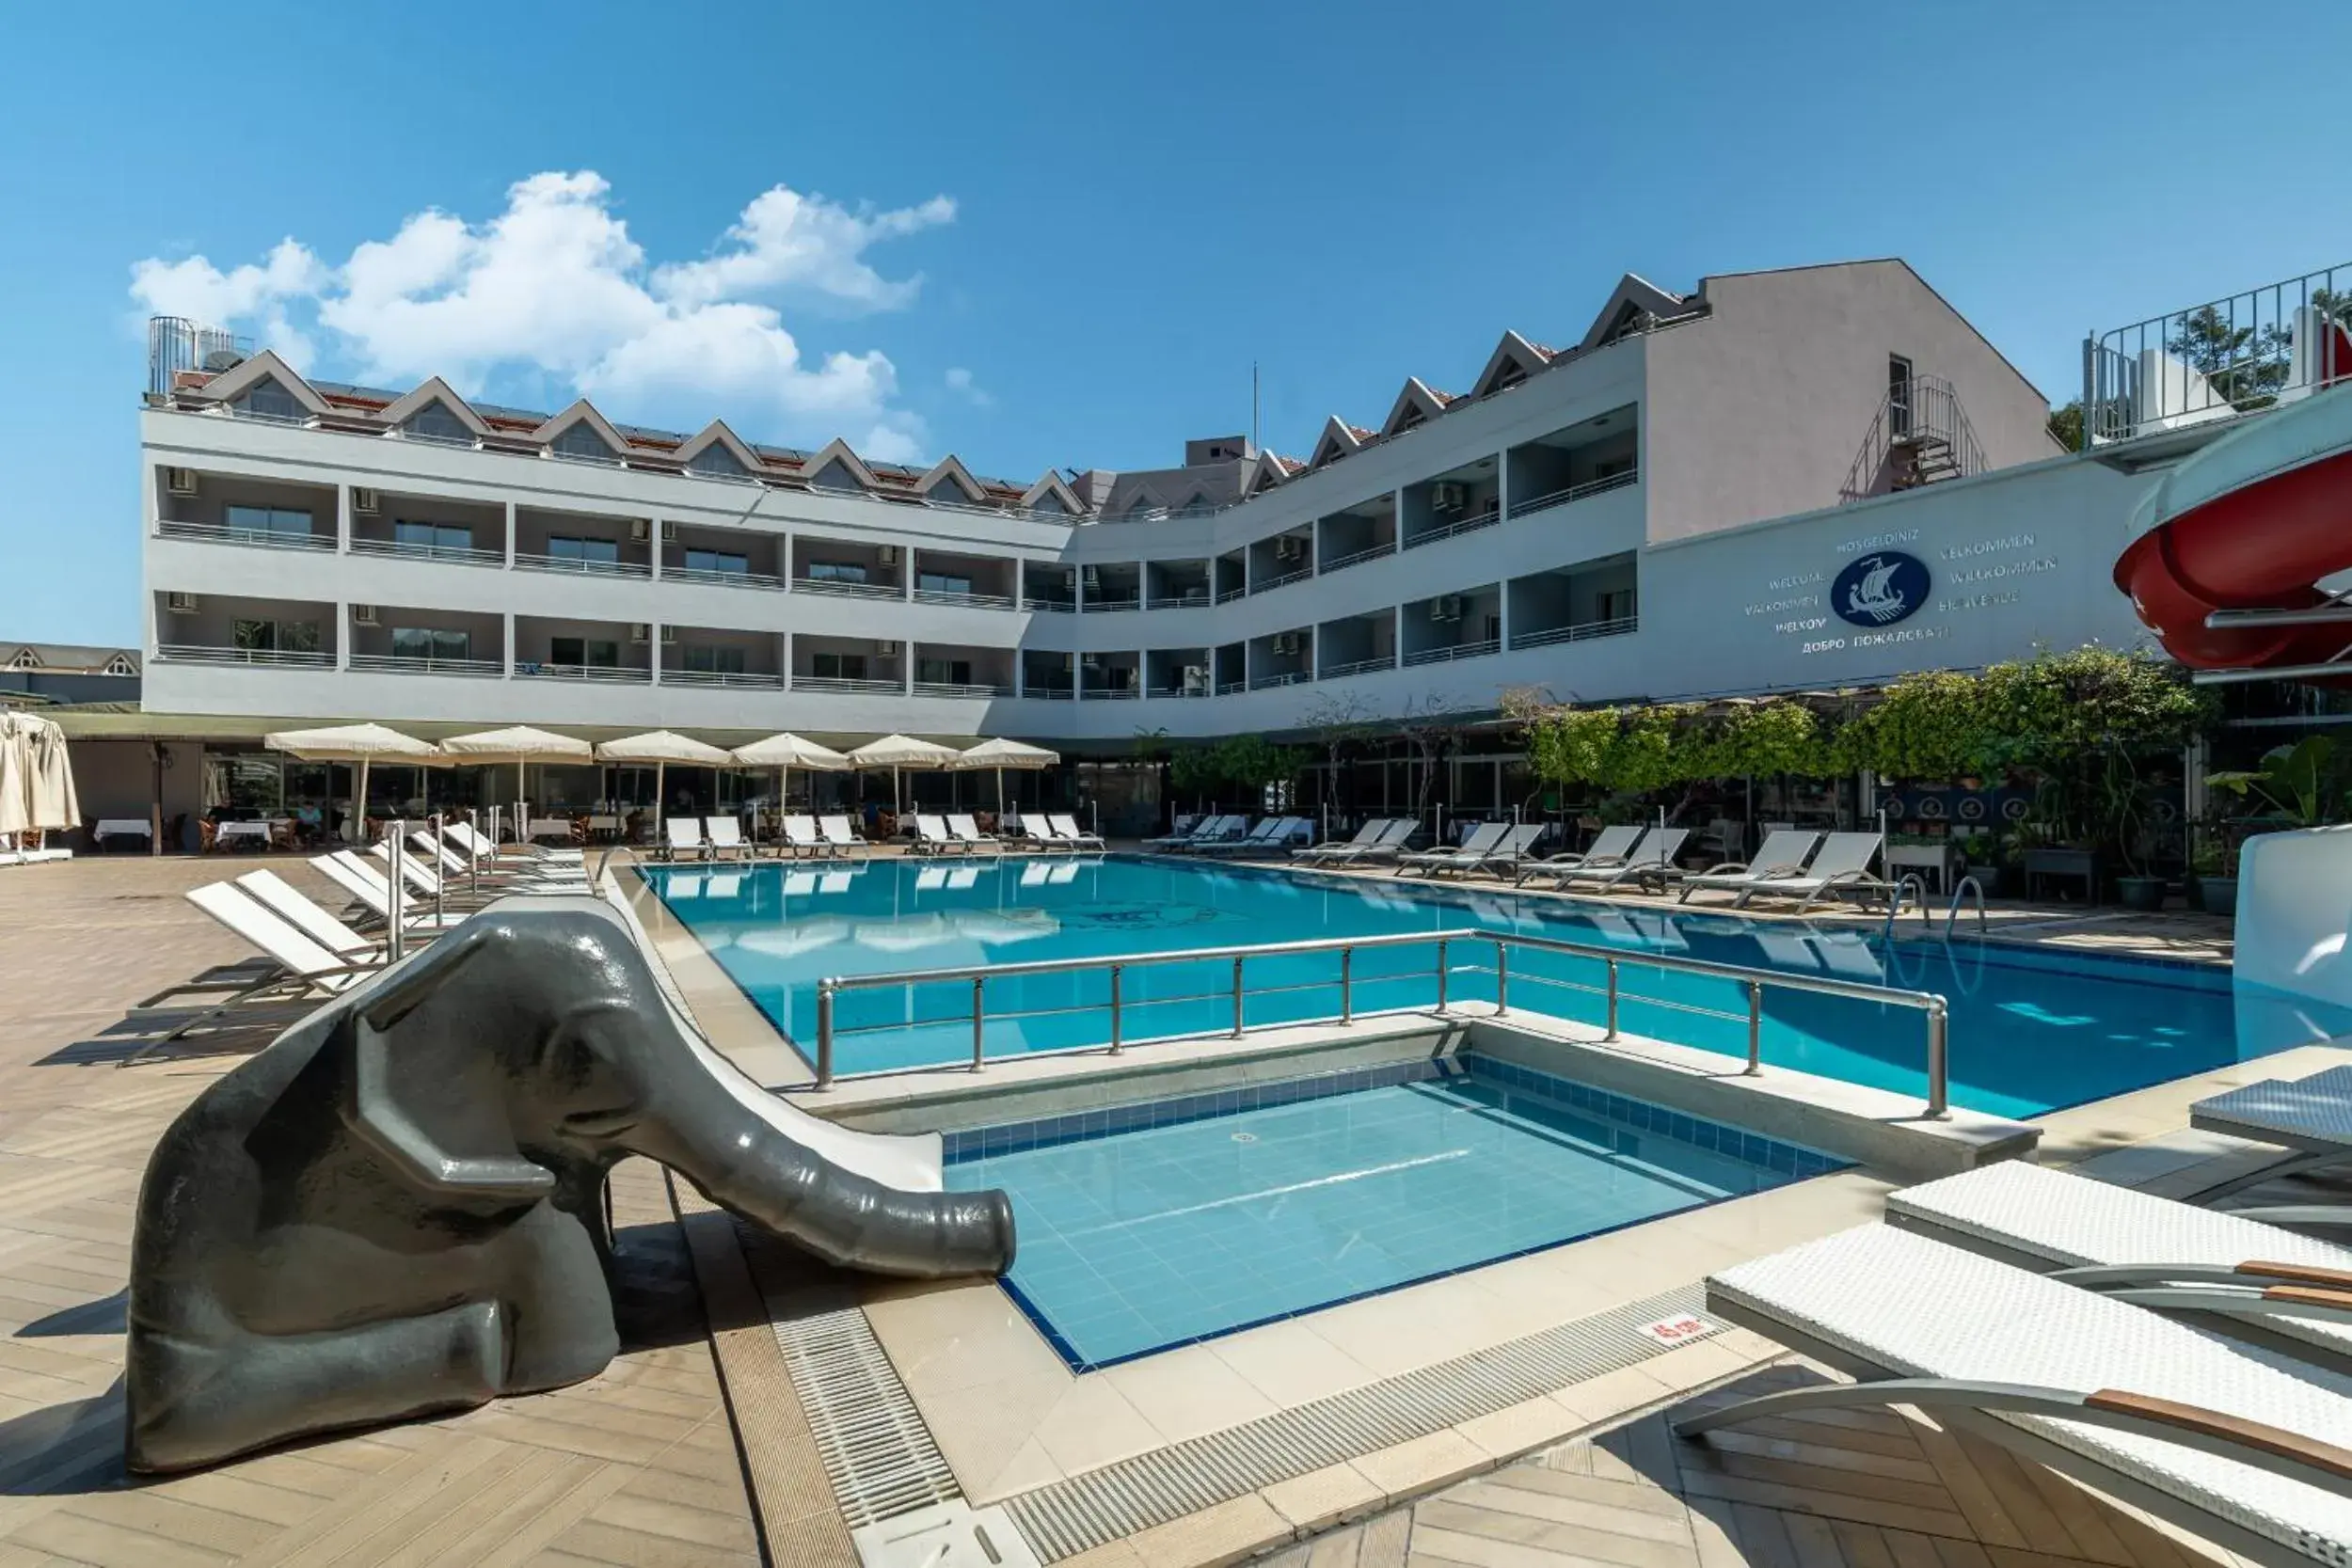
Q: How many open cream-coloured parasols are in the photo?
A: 6